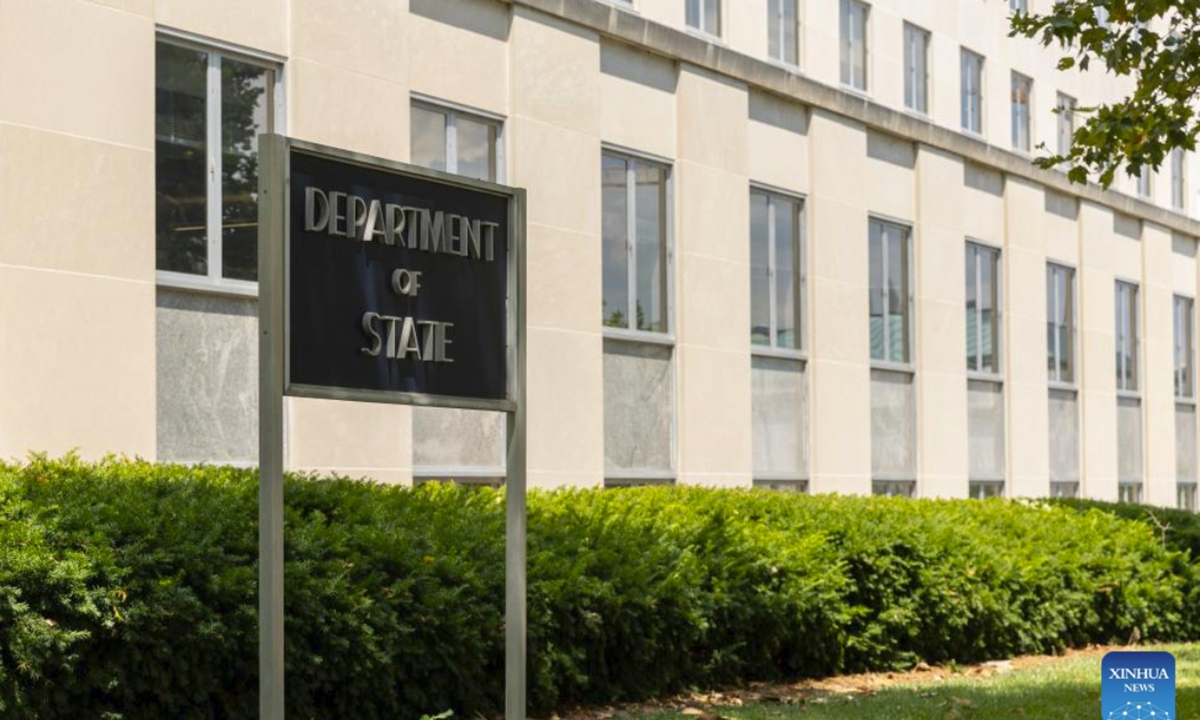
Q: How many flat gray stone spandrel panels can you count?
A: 9